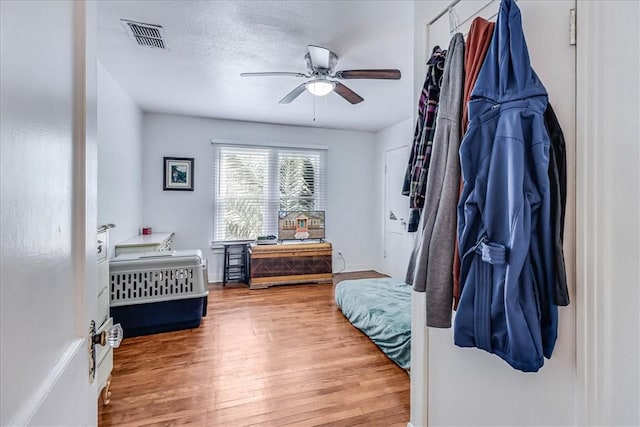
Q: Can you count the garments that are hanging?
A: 5